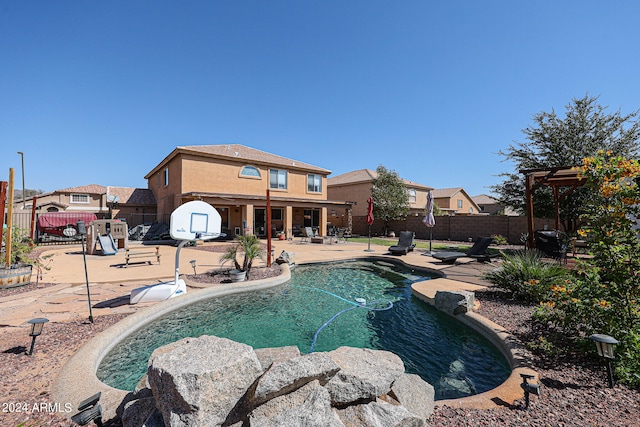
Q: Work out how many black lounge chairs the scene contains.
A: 2